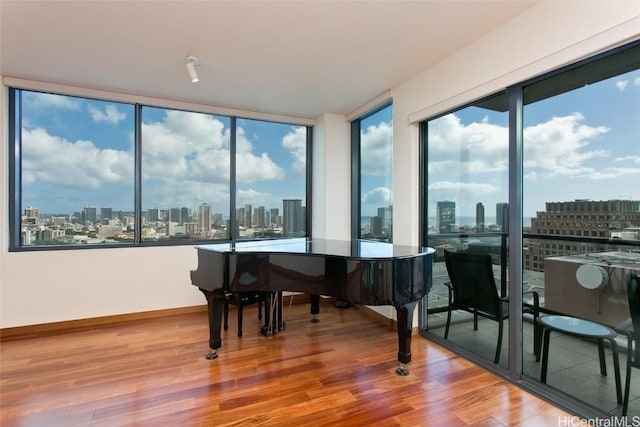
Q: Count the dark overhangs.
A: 1